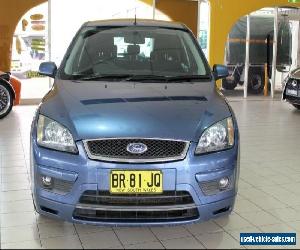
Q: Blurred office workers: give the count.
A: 0